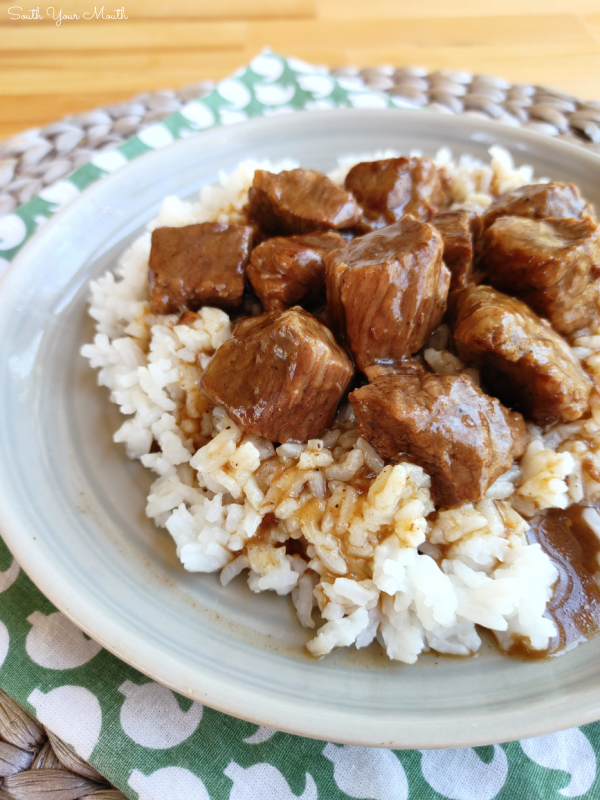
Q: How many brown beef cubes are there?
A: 11